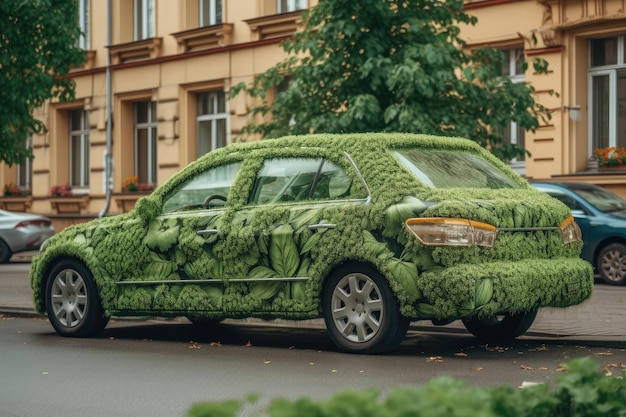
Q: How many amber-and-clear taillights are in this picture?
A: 2